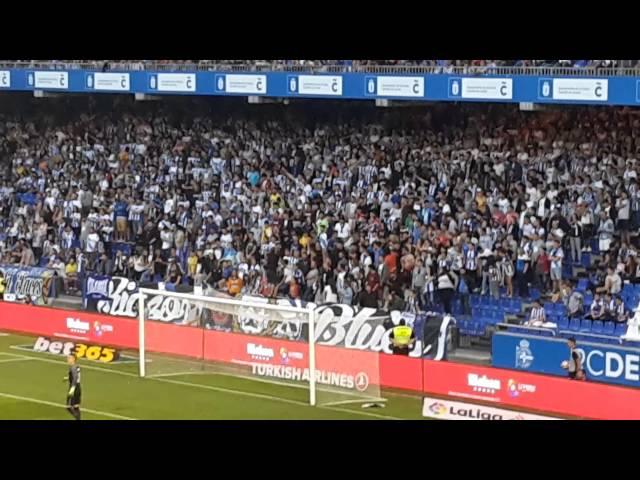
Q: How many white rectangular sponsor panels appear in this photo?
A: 9